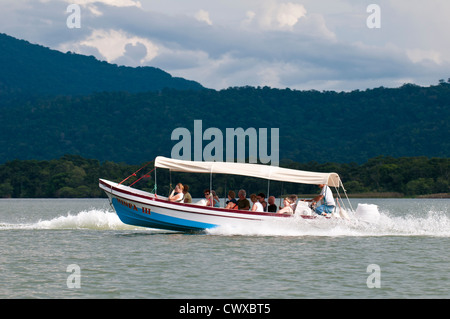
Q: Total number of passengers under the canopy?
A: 11